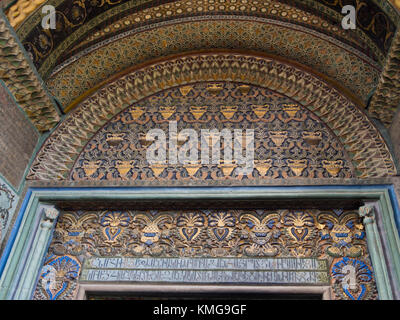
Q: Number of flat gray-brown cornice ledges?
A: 1